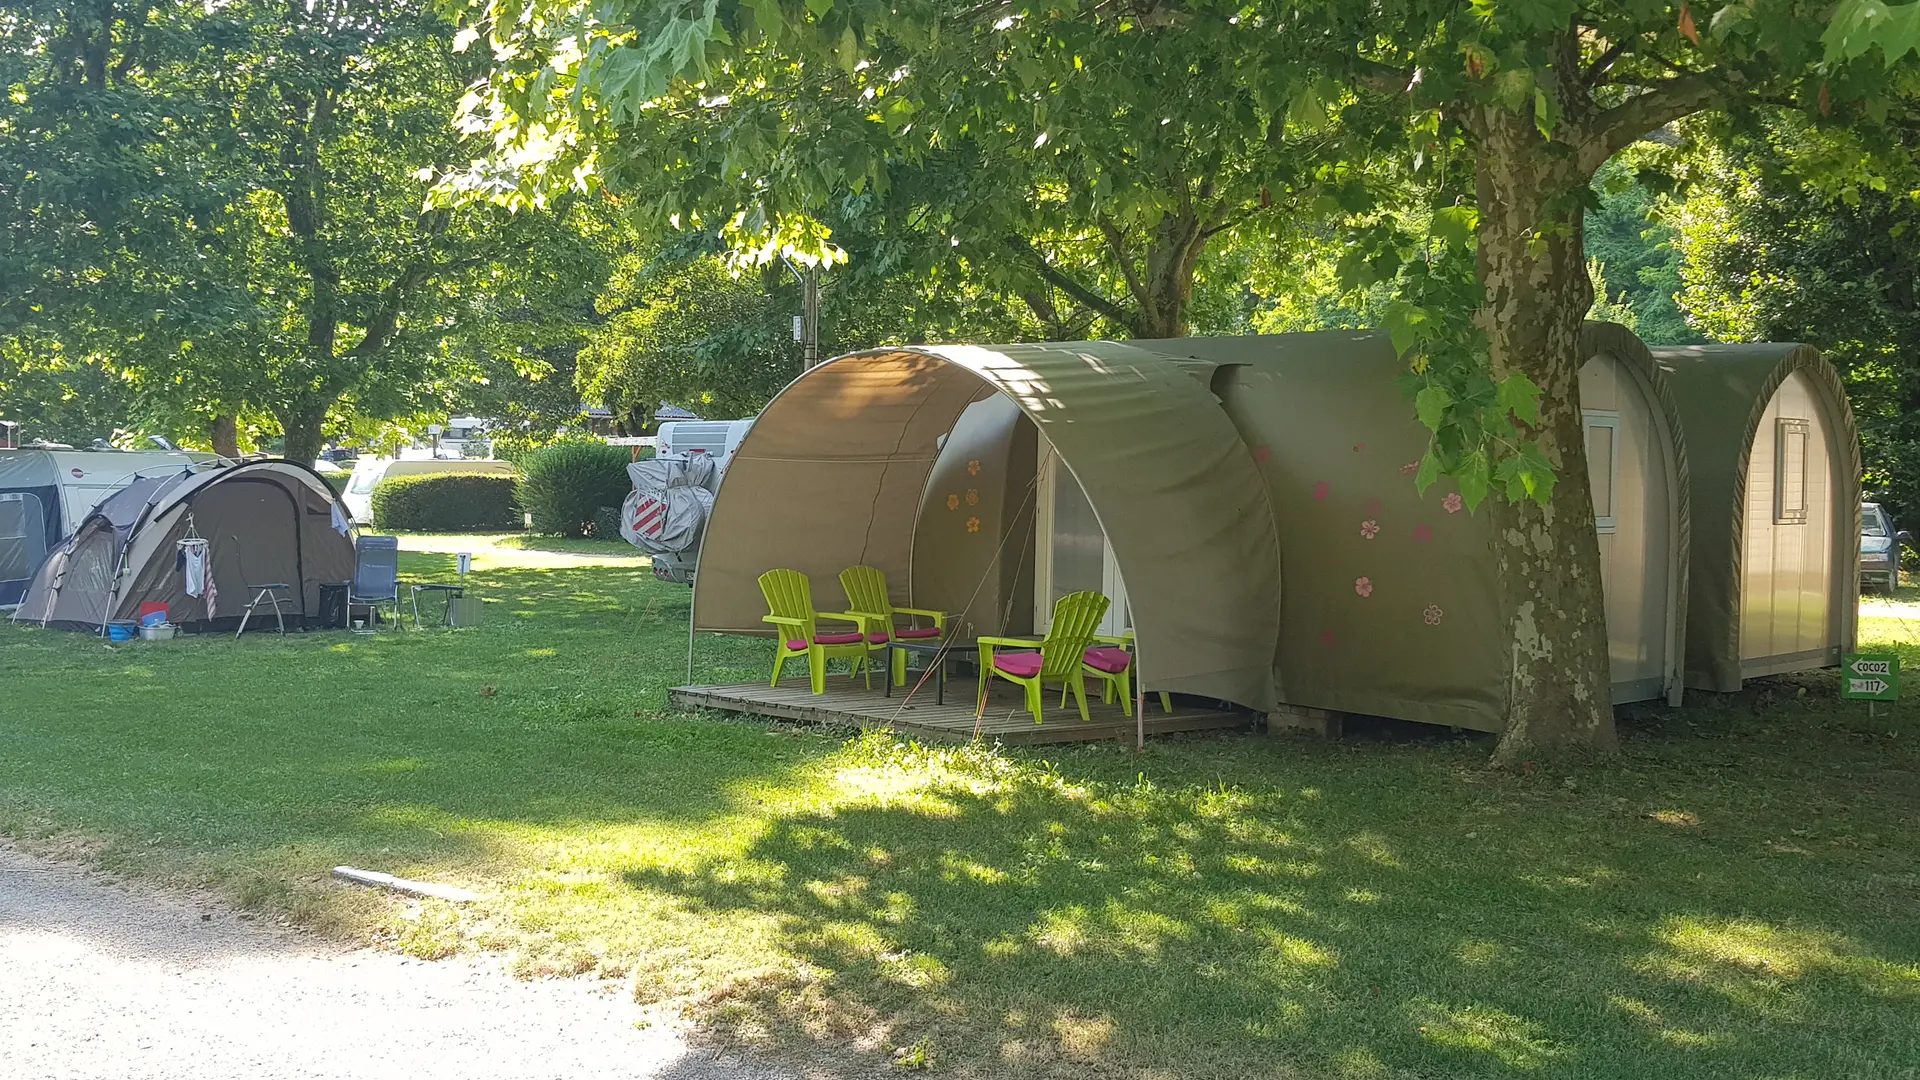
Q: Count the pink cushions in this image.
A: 4